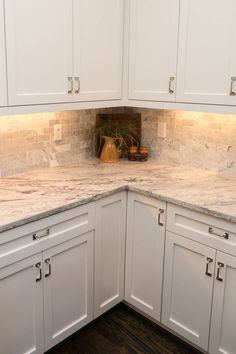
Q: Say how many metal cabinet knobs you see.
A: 11